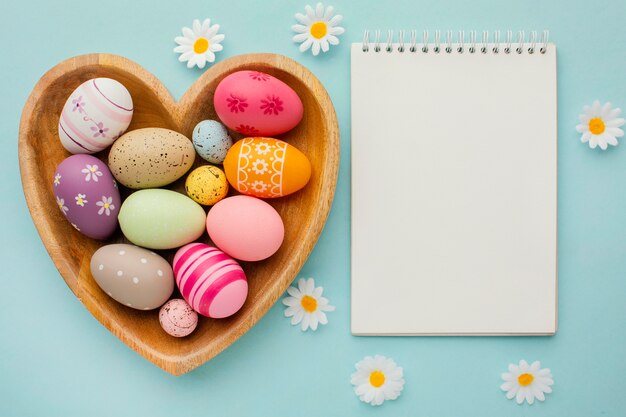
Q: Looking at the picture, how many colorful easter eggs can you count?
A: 12